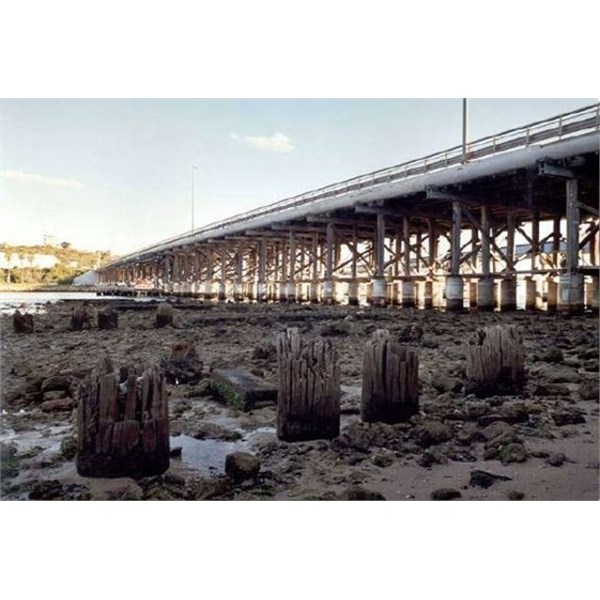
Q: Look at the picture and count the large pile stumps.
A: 4